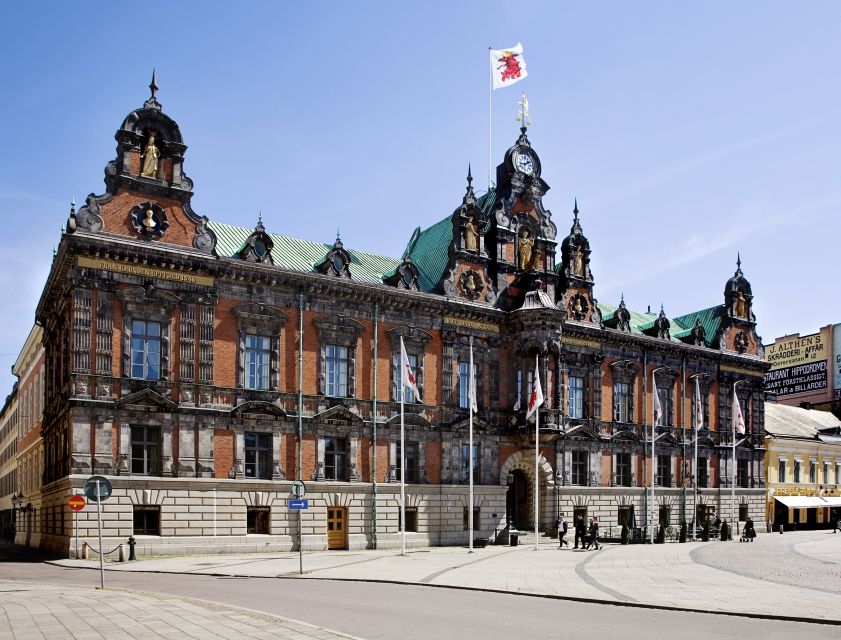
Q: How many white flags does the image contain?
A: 7